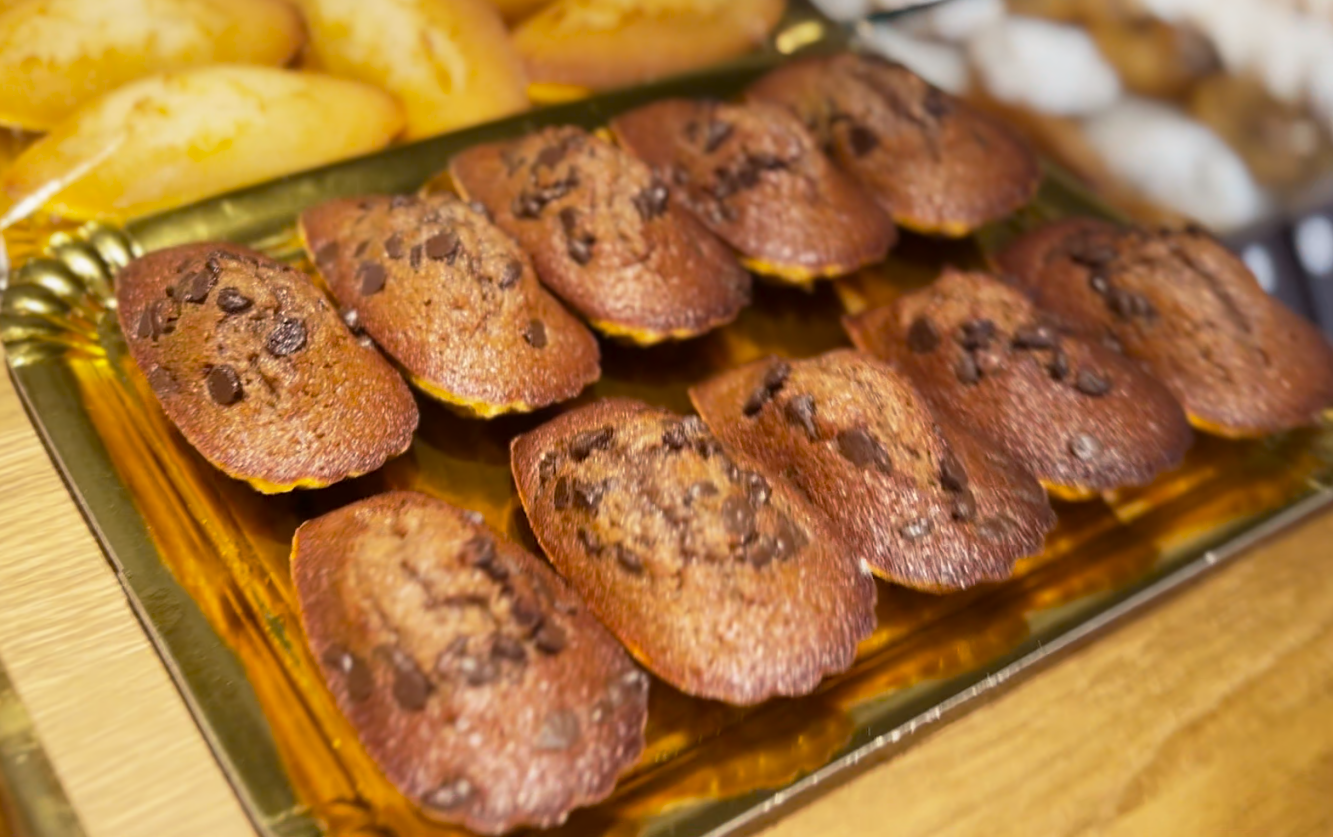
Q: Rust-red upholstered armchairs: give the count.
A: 0